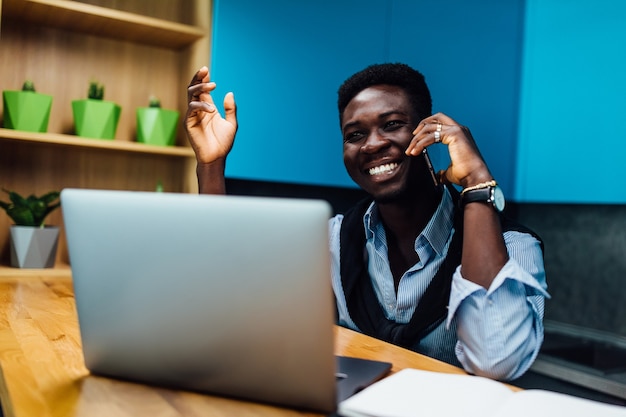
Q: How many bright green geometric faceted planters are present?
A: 3